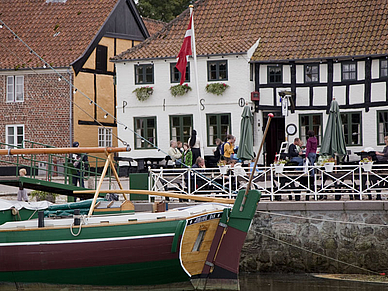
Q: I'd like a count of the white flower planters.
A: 4